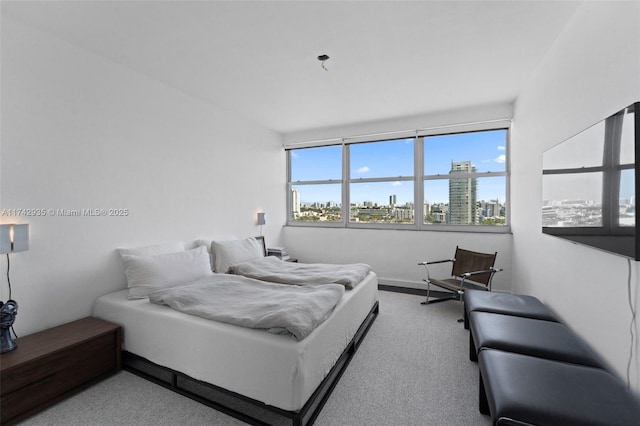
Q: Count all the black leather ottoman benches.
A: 3